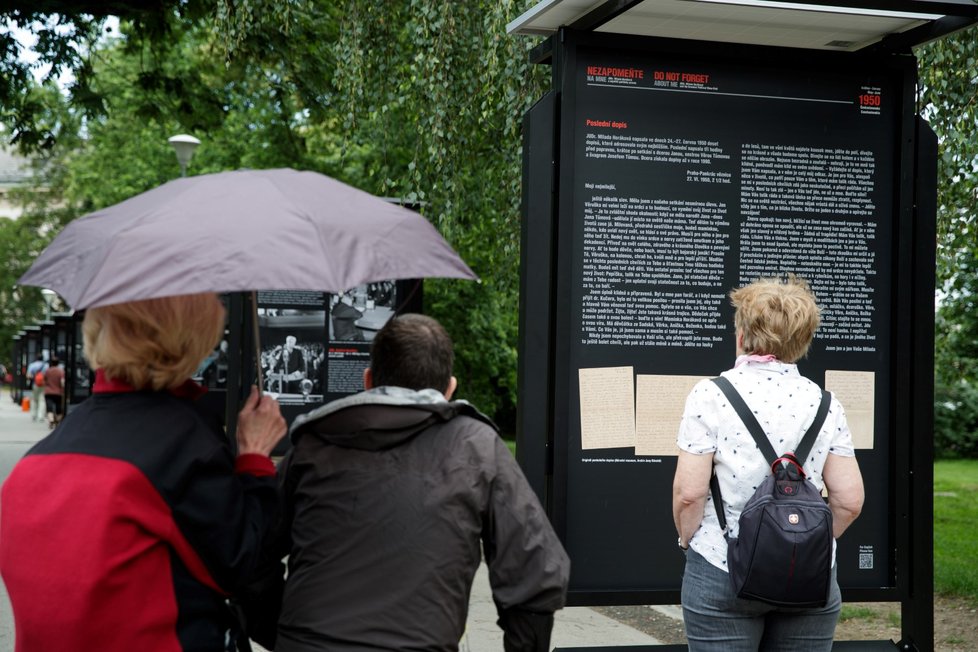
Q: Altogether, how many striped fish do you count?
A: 0